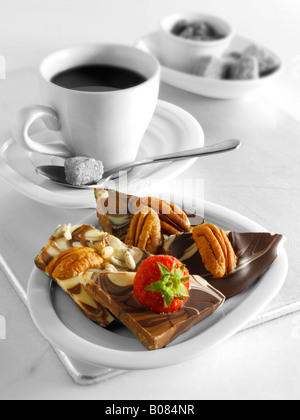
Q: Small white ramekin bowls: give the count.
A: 1